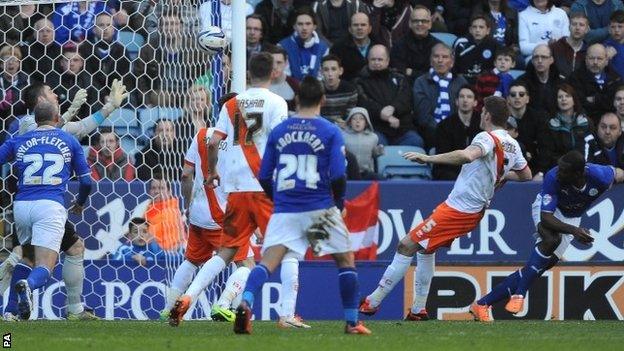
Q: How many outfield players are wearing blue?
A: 3